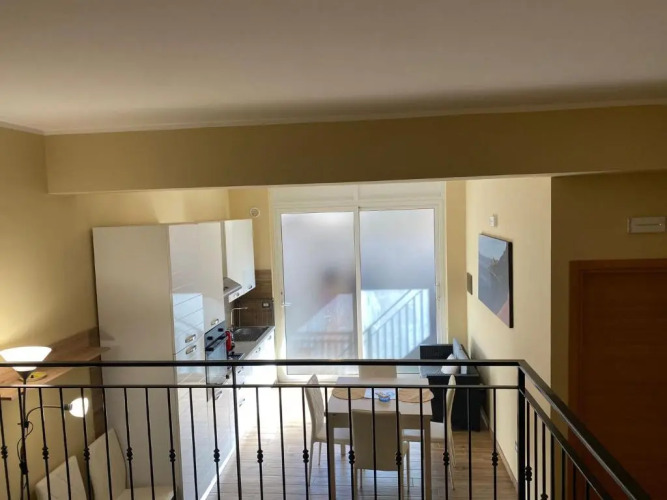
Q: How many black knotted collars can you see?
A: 14